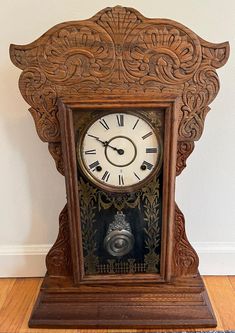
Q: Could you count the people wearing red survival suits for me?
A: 0